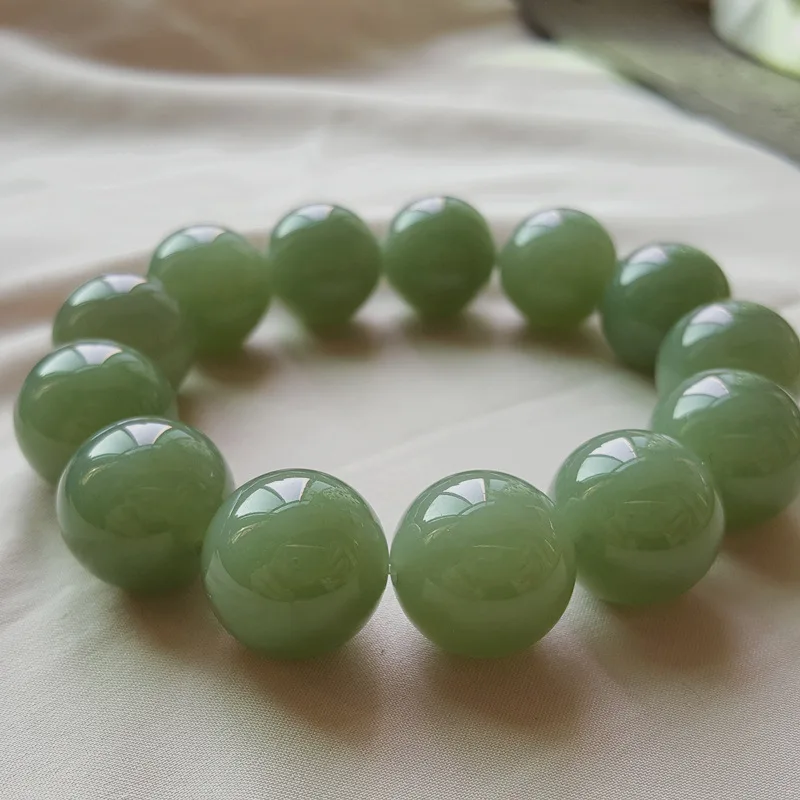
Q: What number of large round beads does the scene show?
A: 13